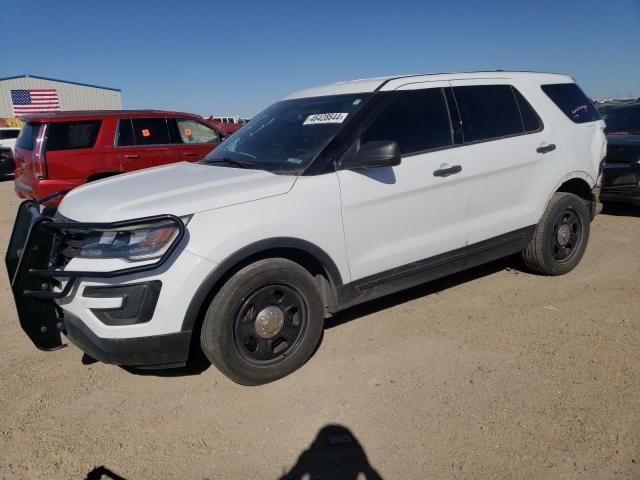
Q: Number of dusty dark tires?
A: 2